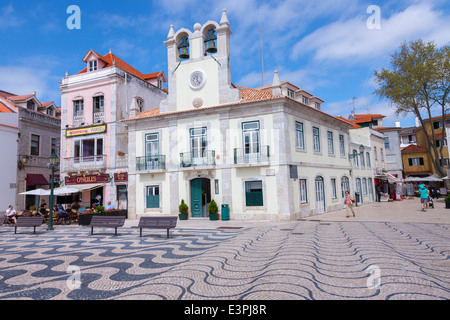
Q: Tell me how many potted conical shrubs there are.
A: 2